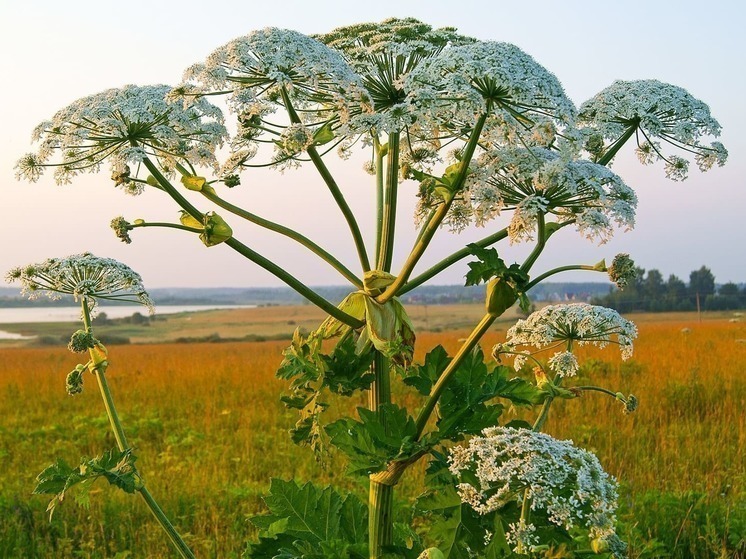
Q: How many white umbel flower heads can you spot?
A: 9